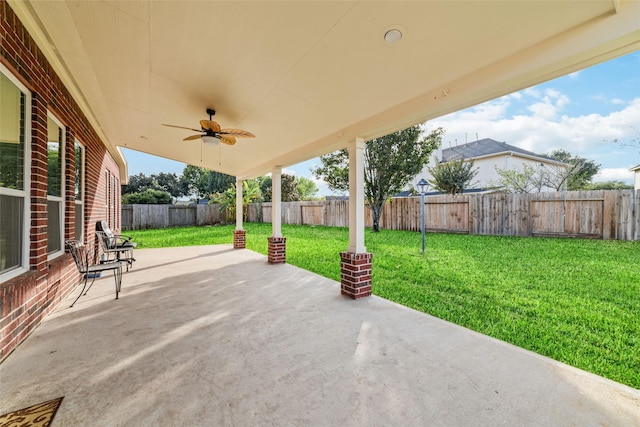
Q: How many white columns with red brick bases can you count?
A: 3